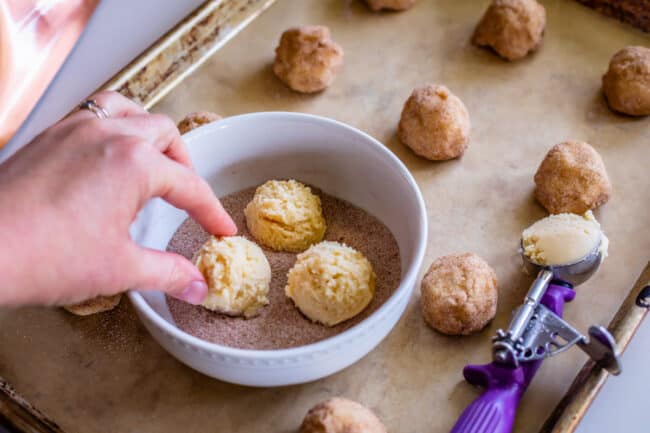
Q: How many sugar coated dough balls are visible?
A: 10